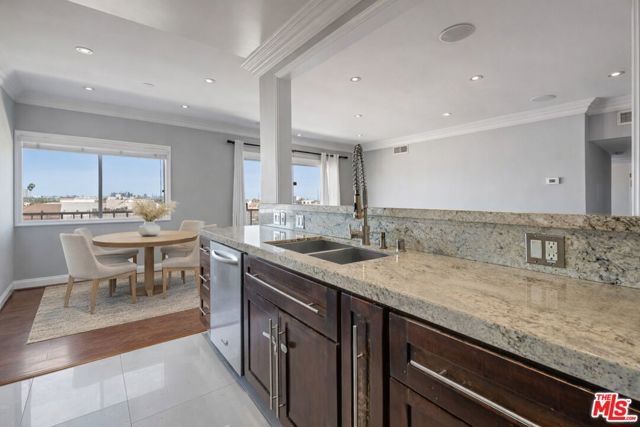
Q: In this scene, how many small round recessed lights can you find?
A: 11